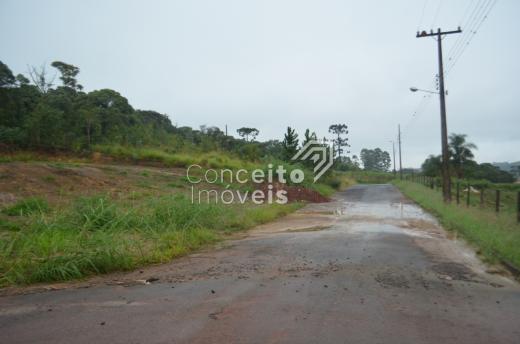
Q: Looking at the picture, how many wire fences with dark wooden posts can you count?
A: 1